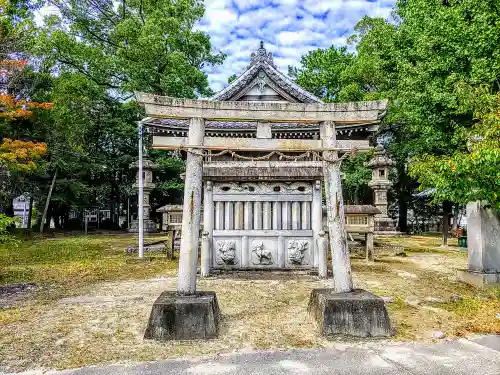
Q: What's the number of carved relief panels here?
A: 3